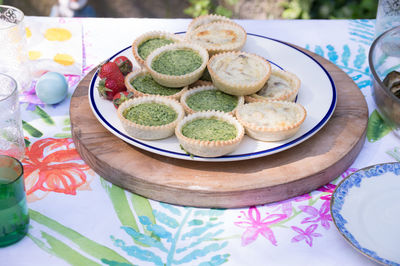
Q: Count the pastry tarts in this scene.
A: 12